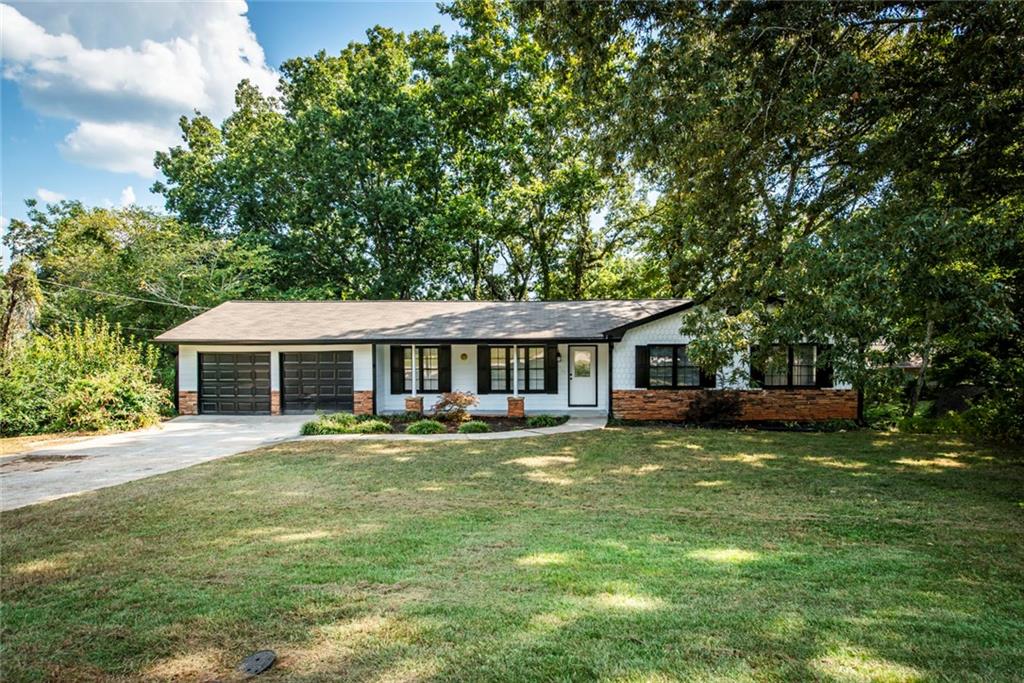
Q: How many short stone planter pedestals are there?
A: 2